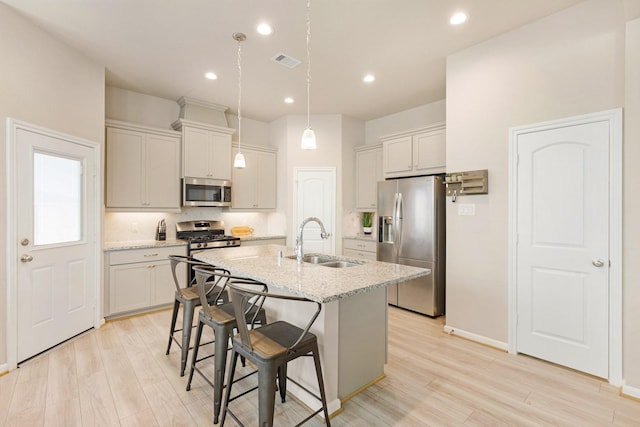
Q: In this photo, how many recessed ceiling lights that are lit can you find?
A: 5